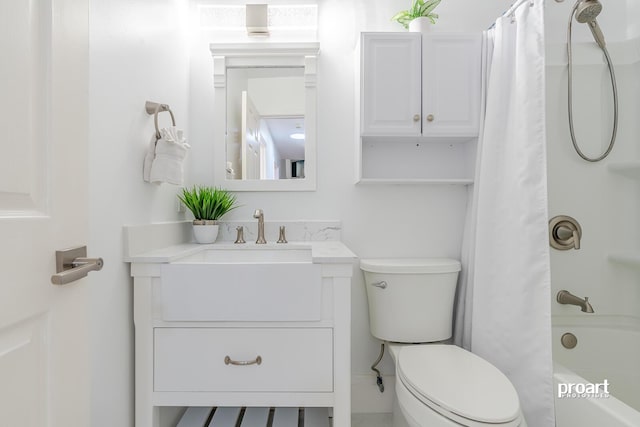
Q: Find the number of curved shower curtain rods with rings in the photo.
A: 1